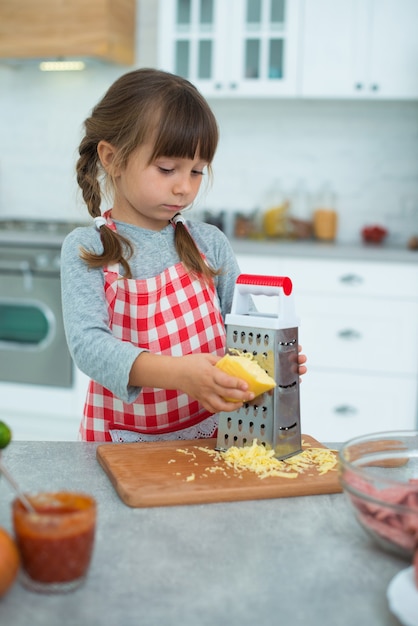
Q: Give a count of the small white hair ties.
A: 2